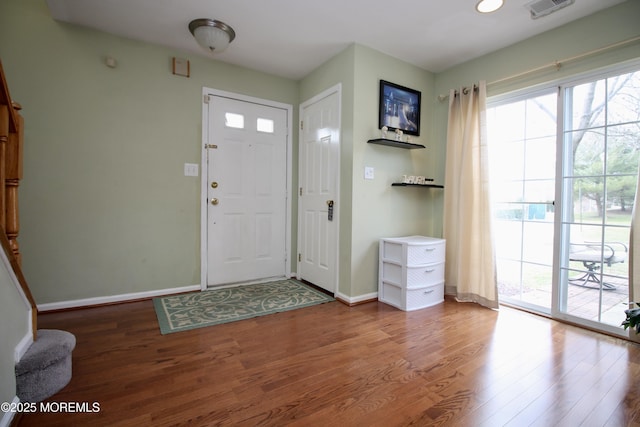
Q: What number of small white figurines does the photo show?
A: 3